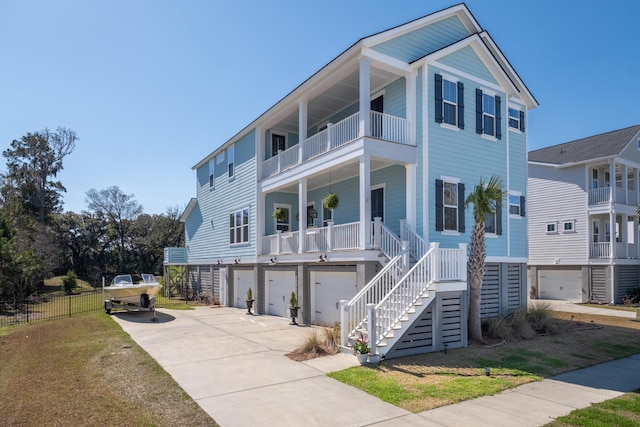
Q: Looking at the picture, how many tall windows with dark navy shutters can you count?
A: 4